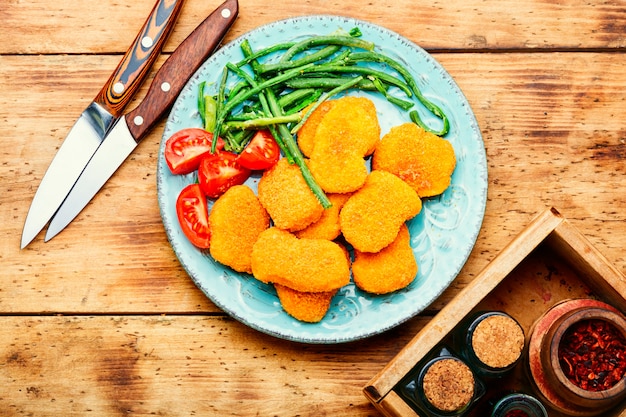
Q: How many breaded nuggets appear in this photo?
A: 10